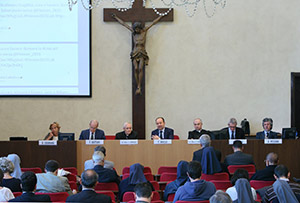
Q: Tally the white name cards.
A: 7